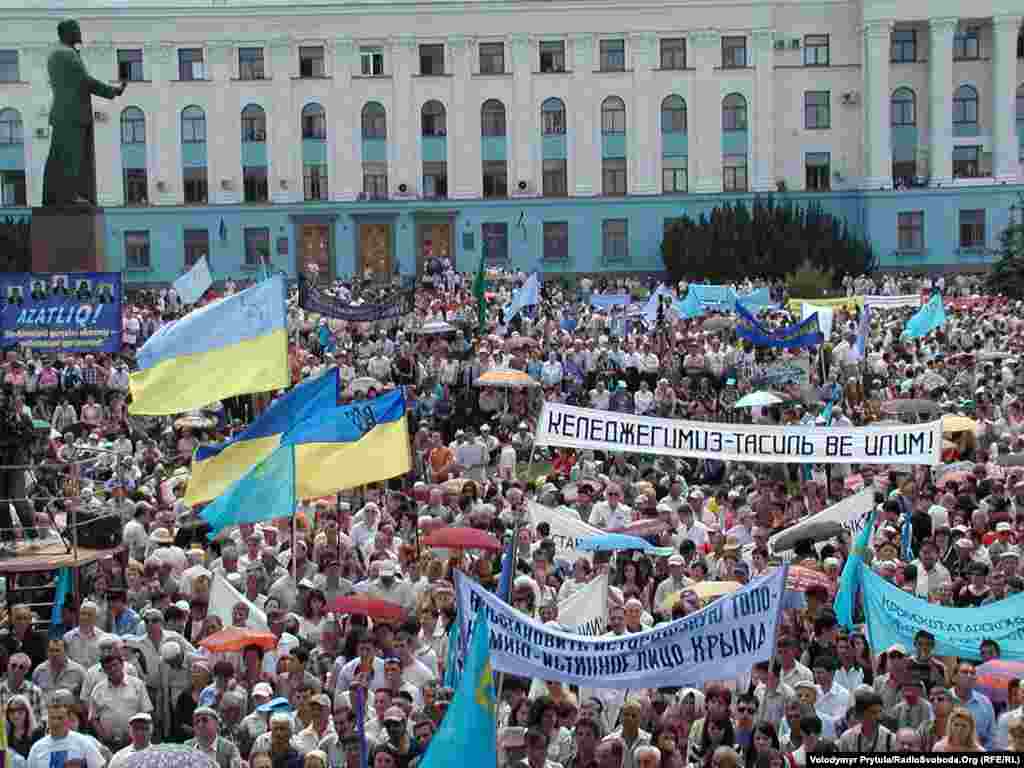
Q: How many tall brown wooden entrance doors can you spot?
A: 3